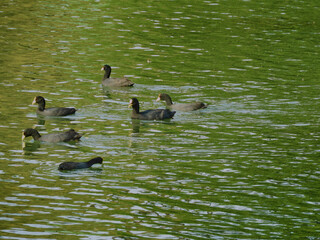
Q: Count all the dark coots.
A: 6